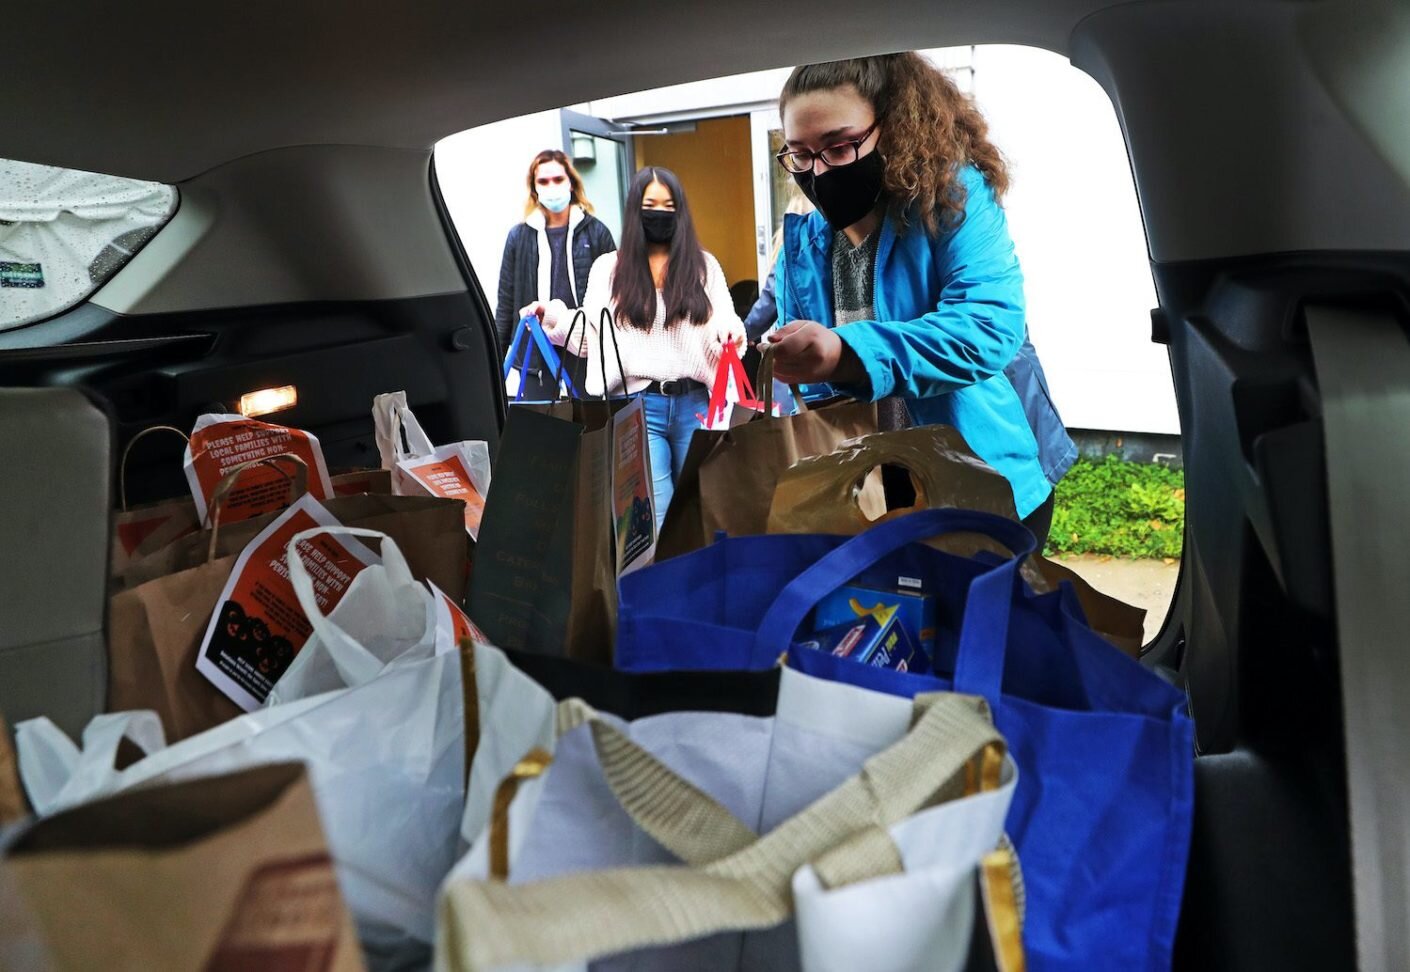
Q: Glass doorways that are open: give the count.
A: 1